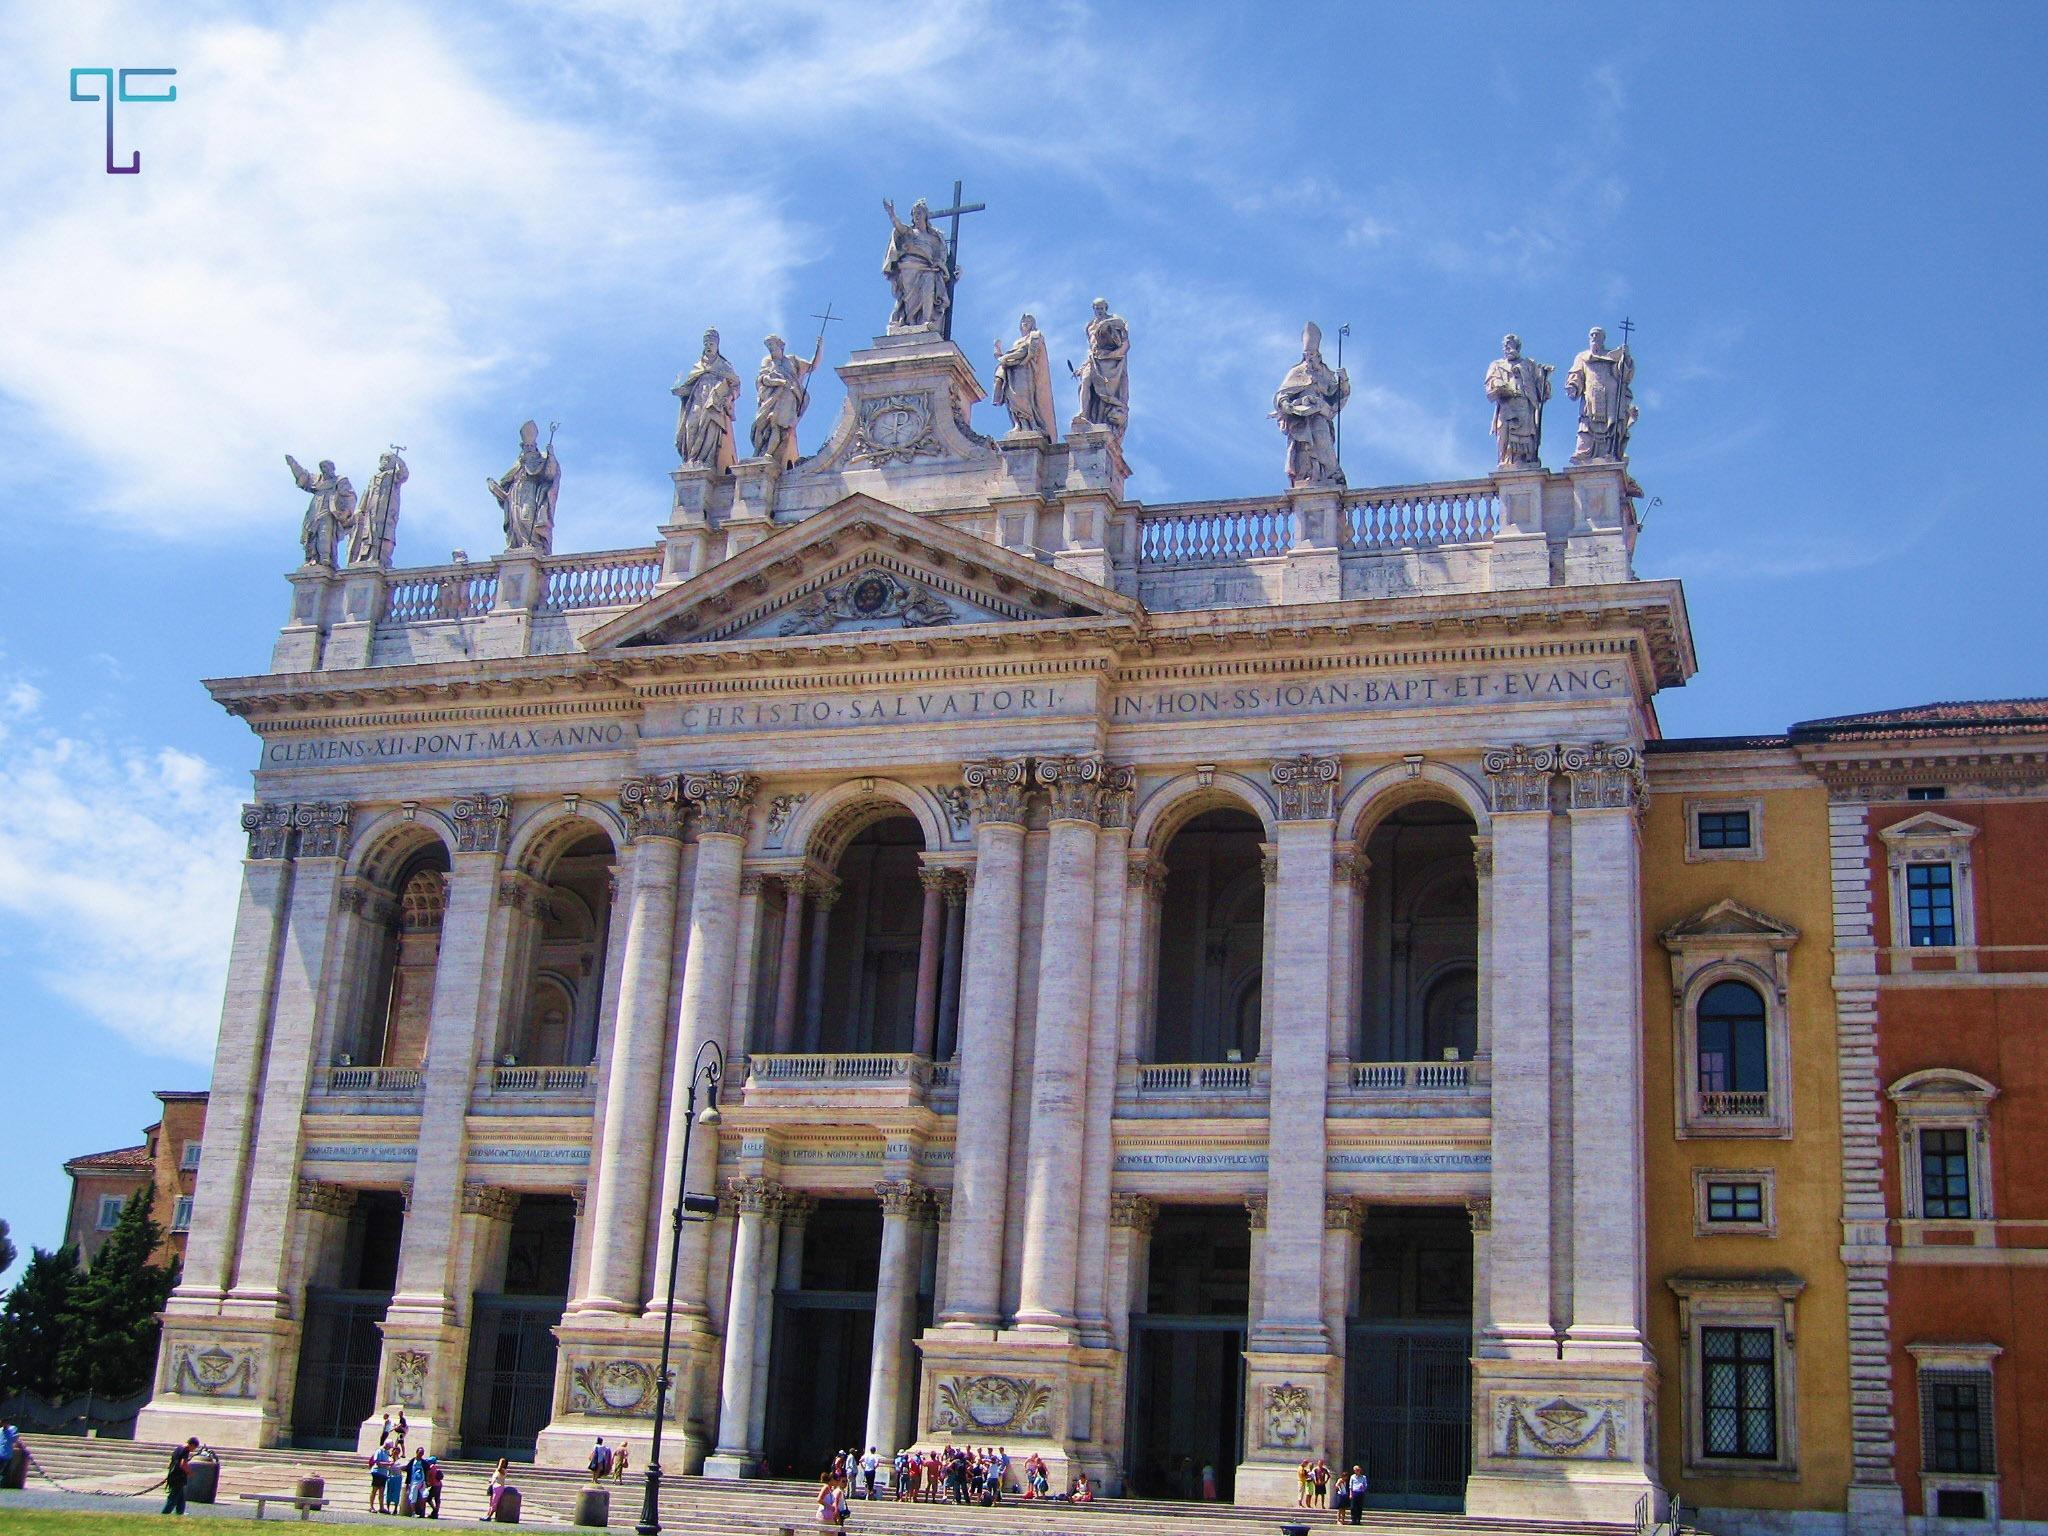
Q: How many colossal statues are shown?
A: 11